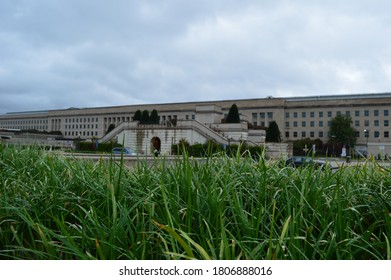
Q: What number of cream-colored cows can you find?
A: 0